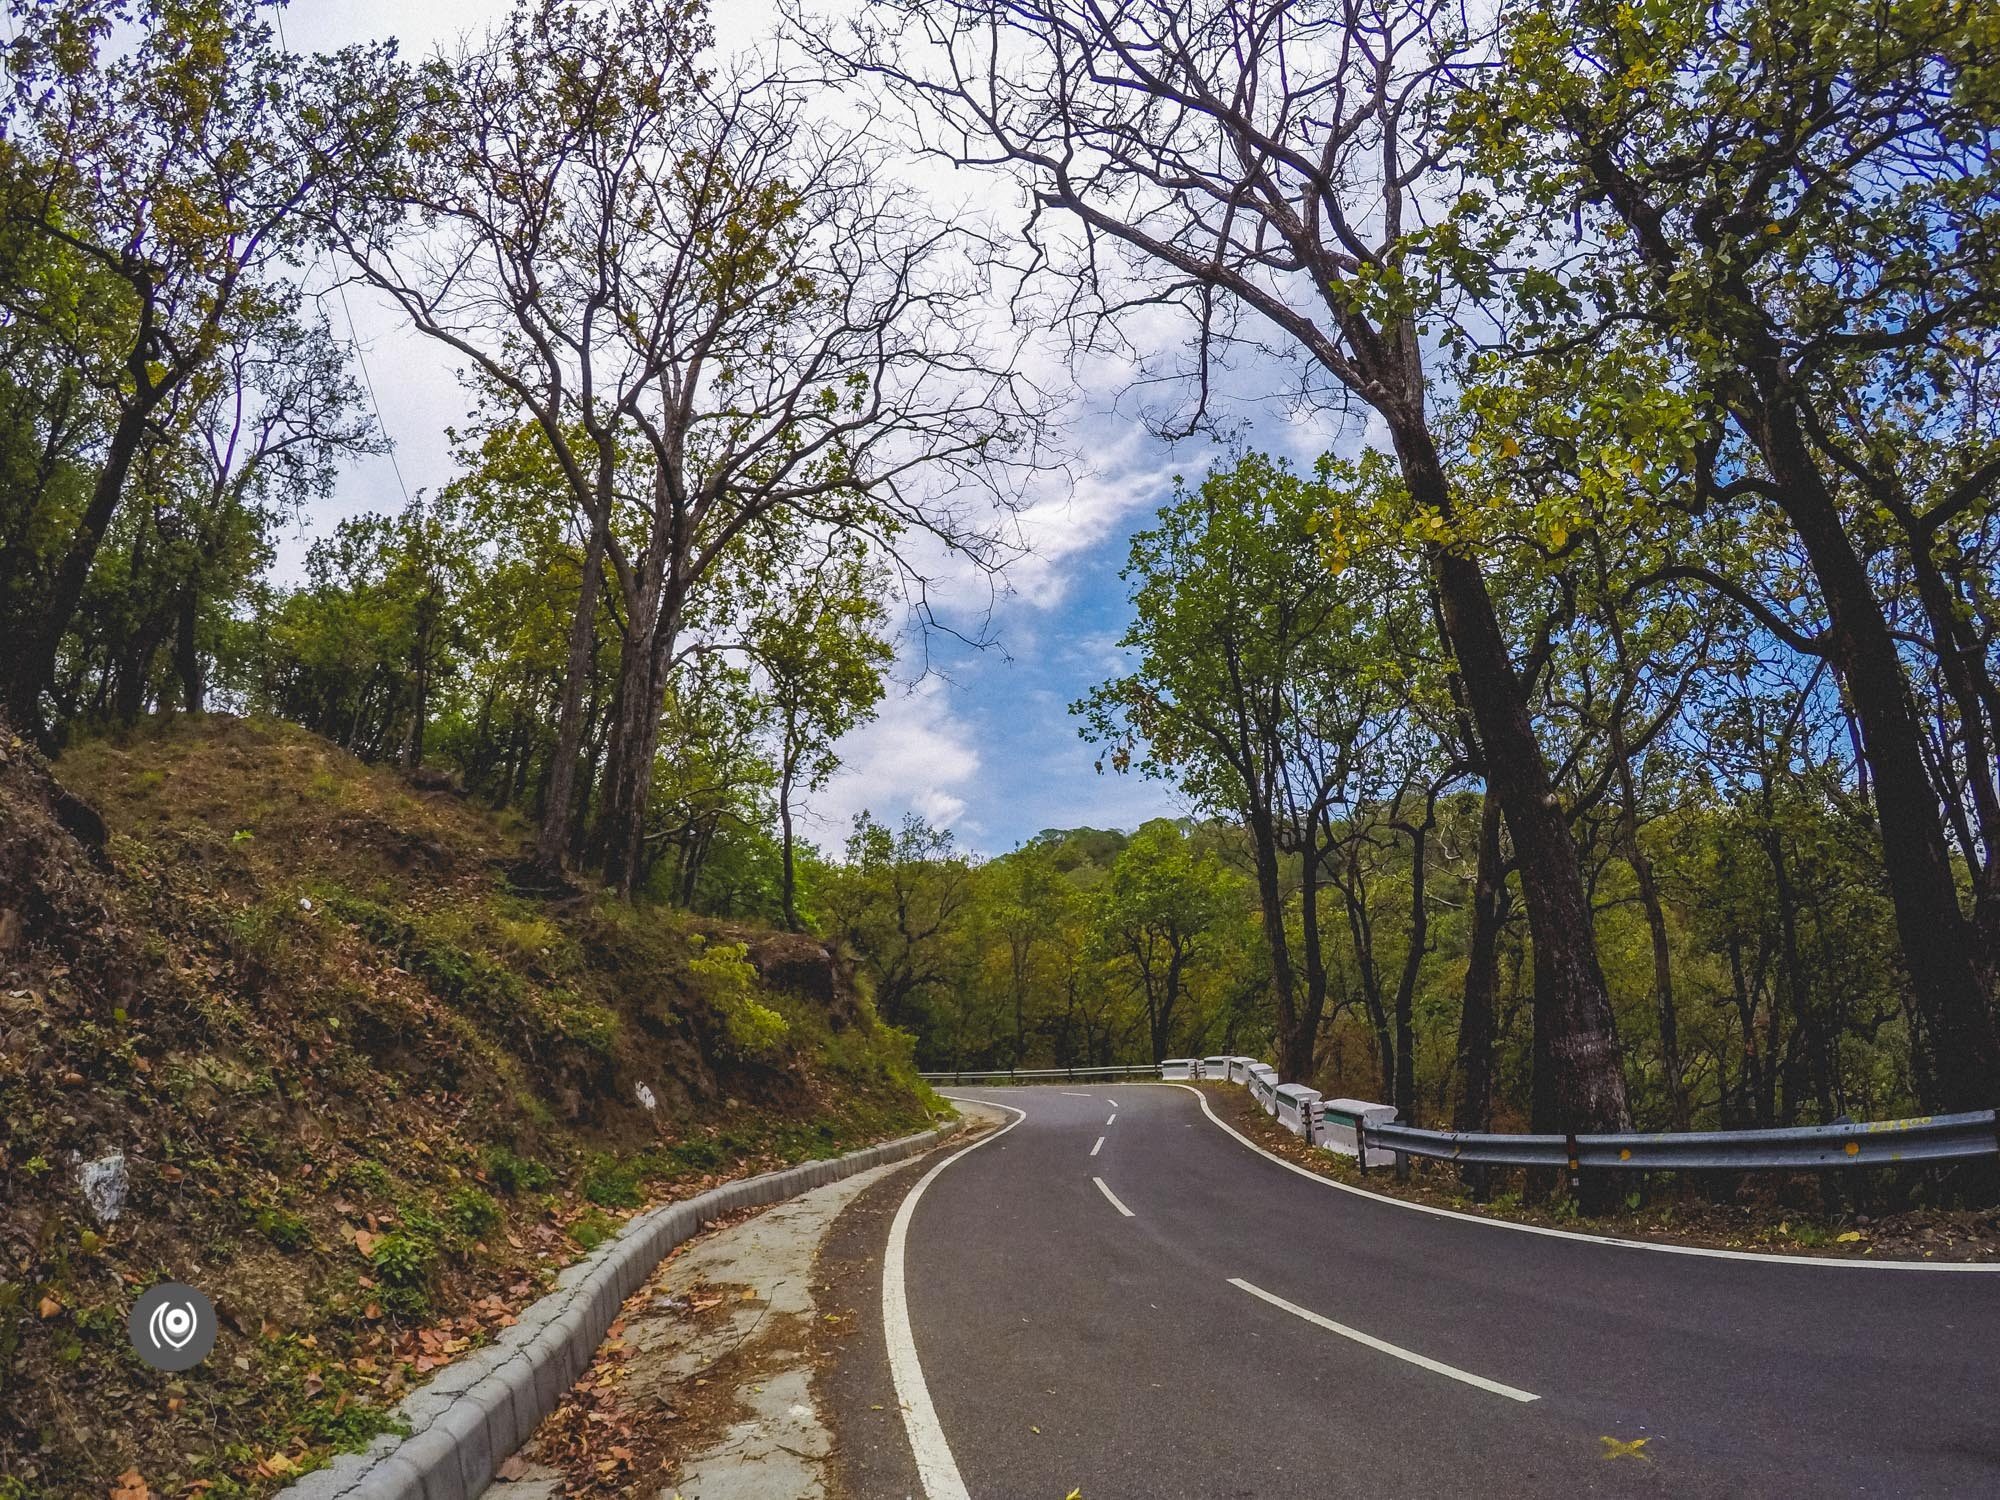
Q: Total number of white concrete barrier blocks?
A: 7